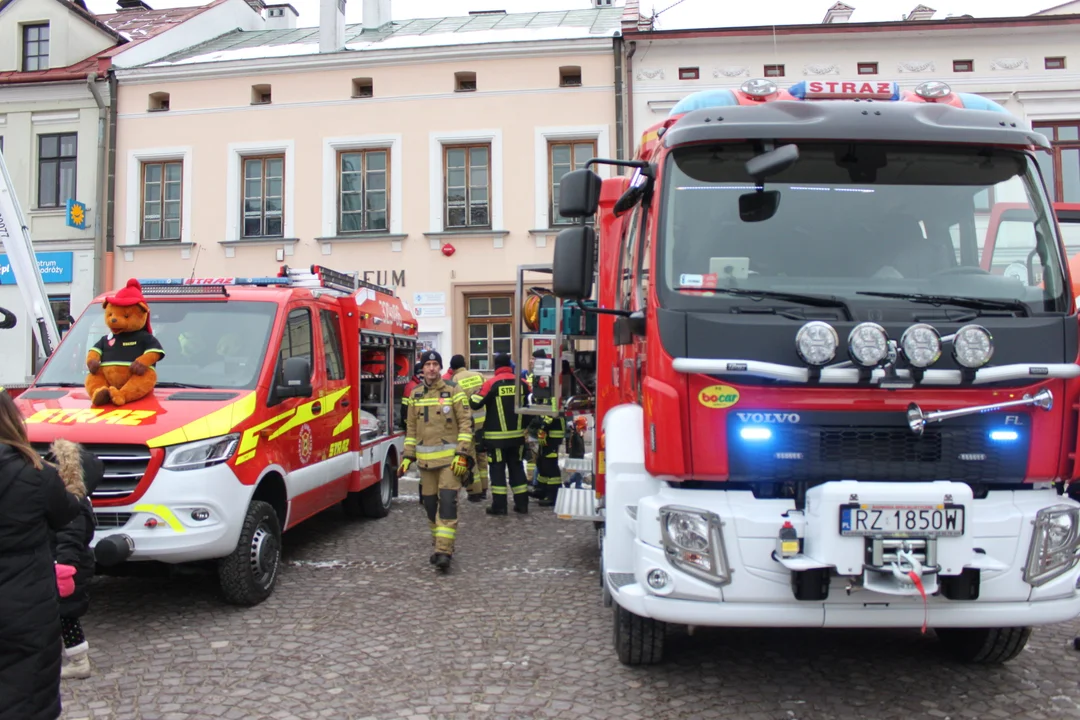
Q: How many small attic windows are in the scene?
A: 10